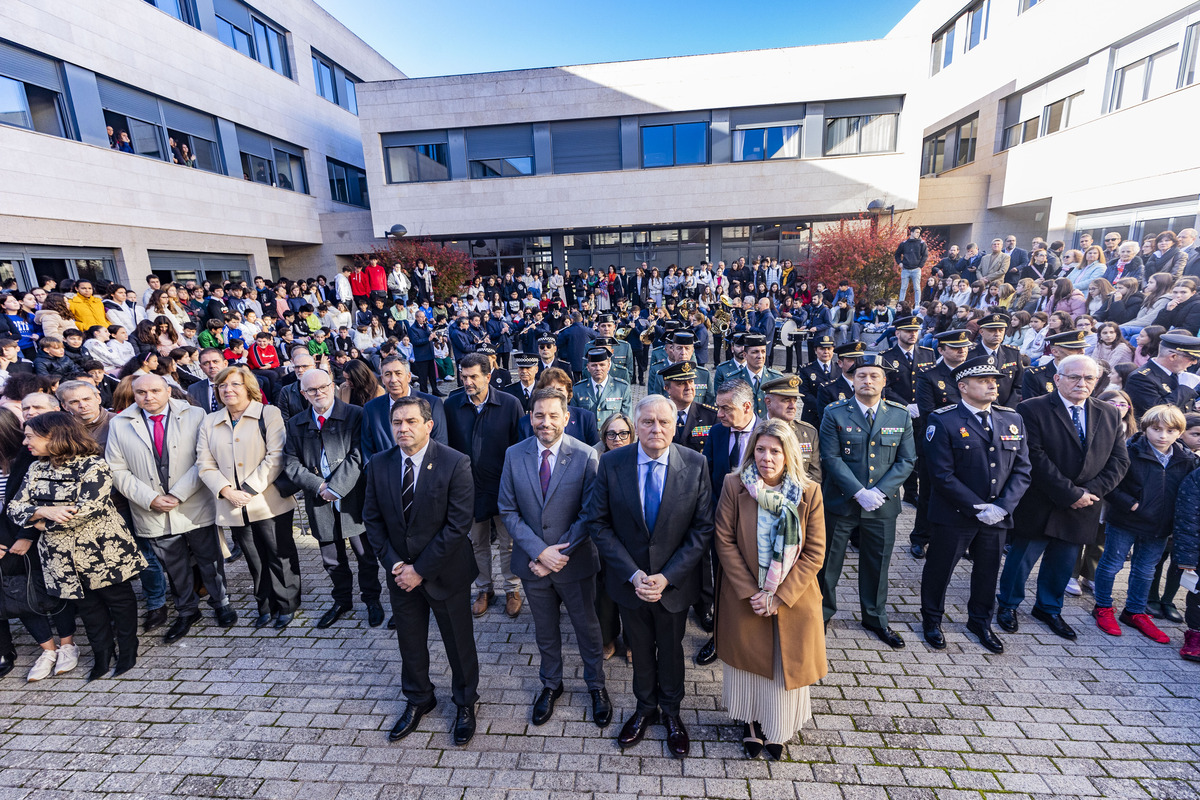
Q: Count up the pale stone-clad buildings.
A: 3